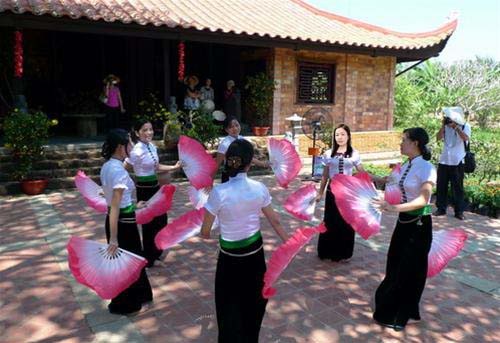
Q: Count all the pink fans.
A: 12